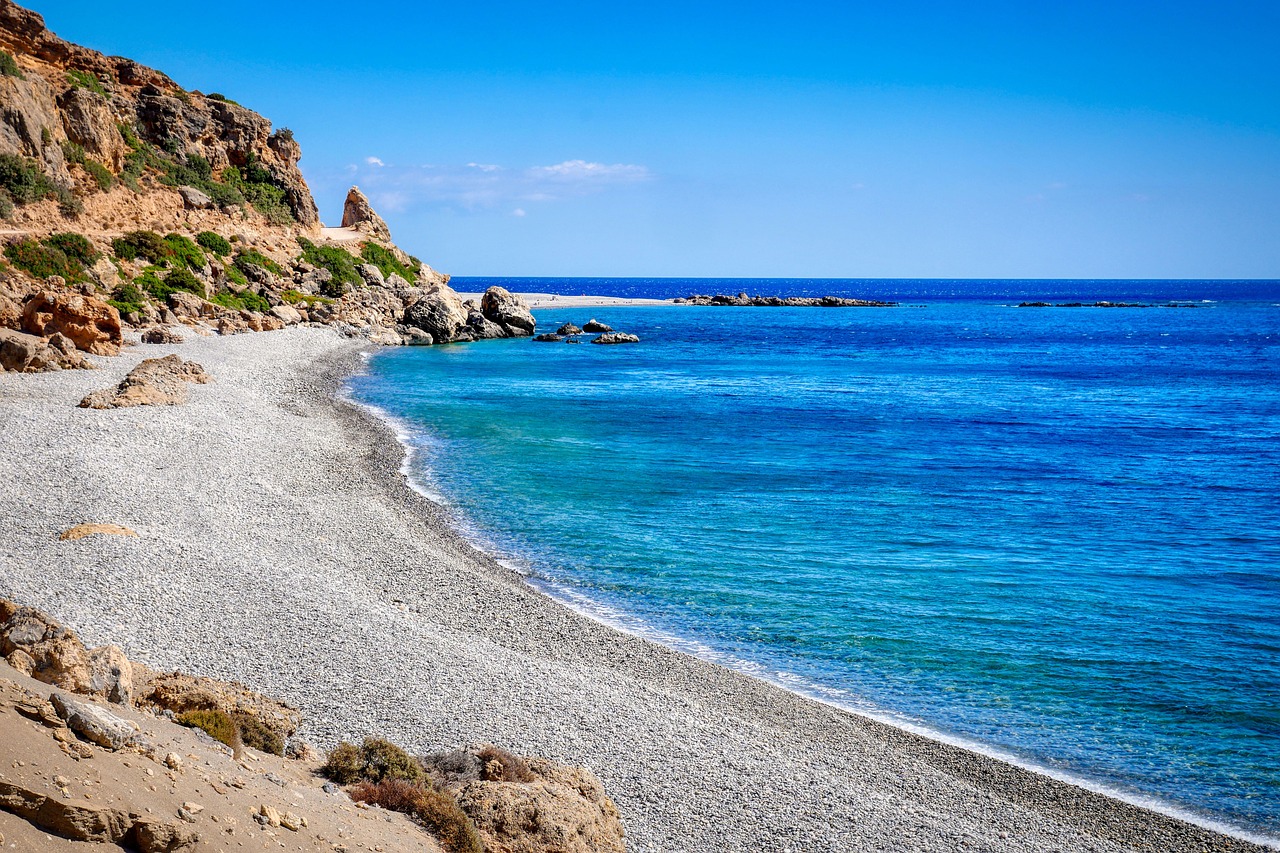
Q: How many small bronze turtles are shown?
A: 0